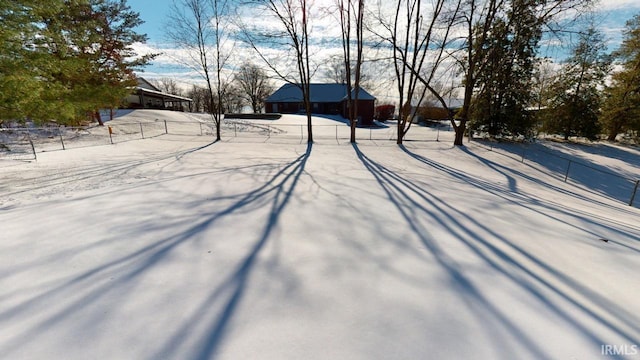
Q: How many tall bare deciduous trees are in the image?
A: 5